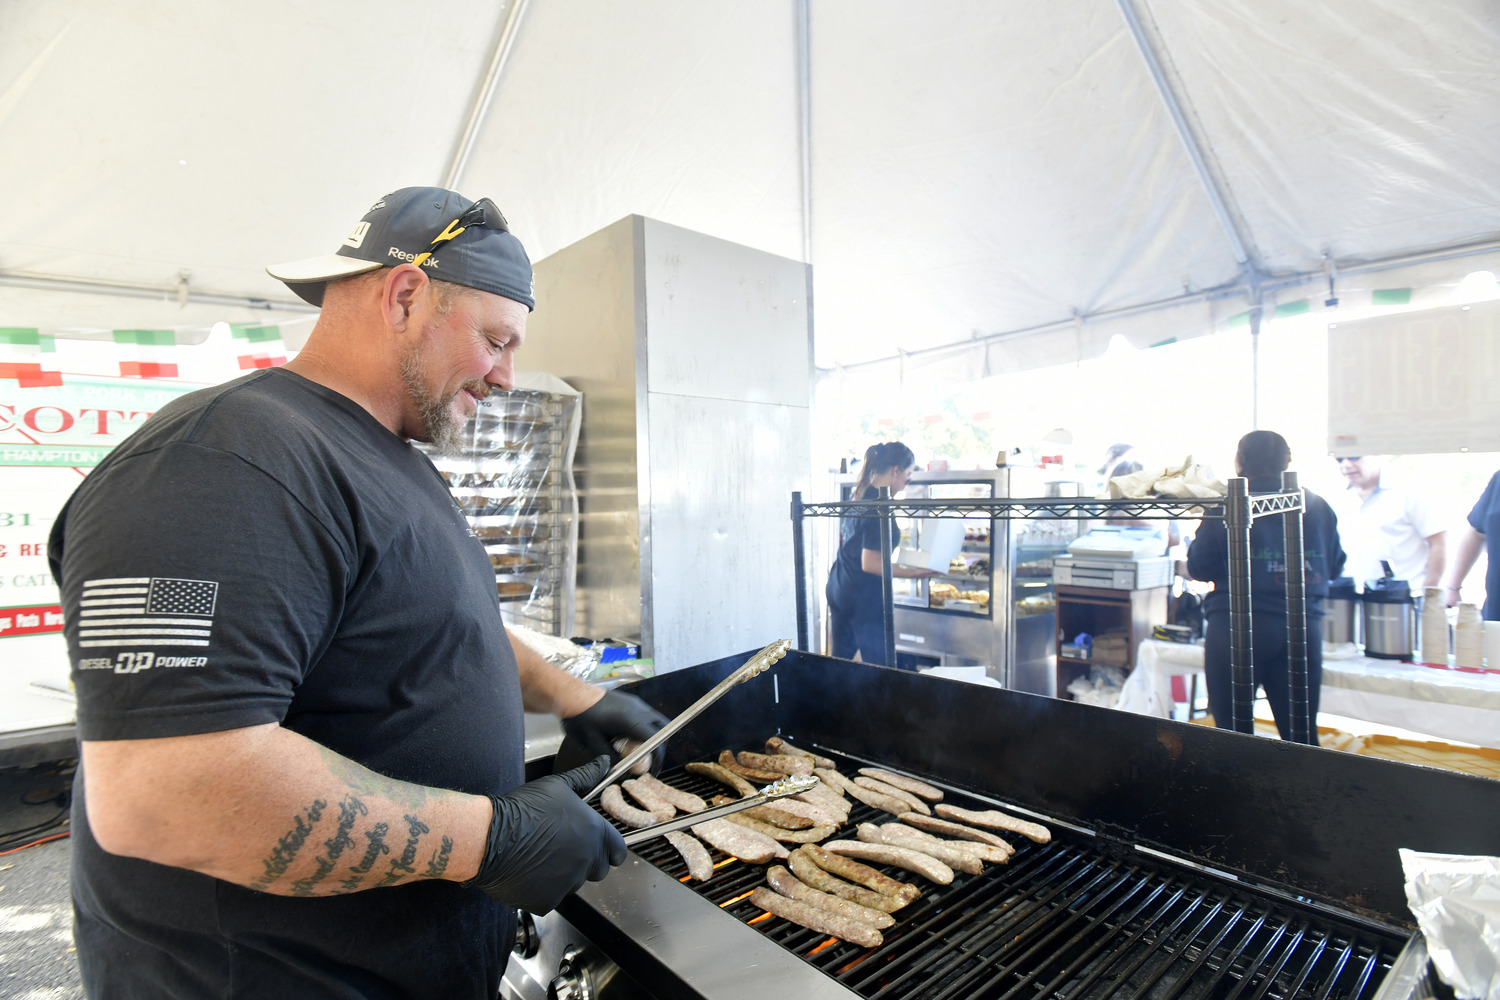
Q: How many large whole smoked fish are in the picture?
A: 0